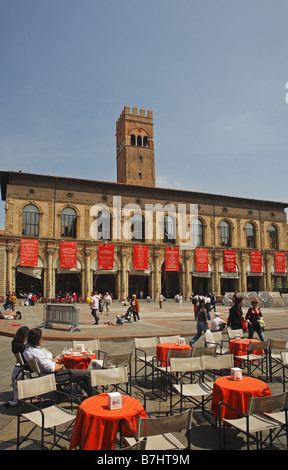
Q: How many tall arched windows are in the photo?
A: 9